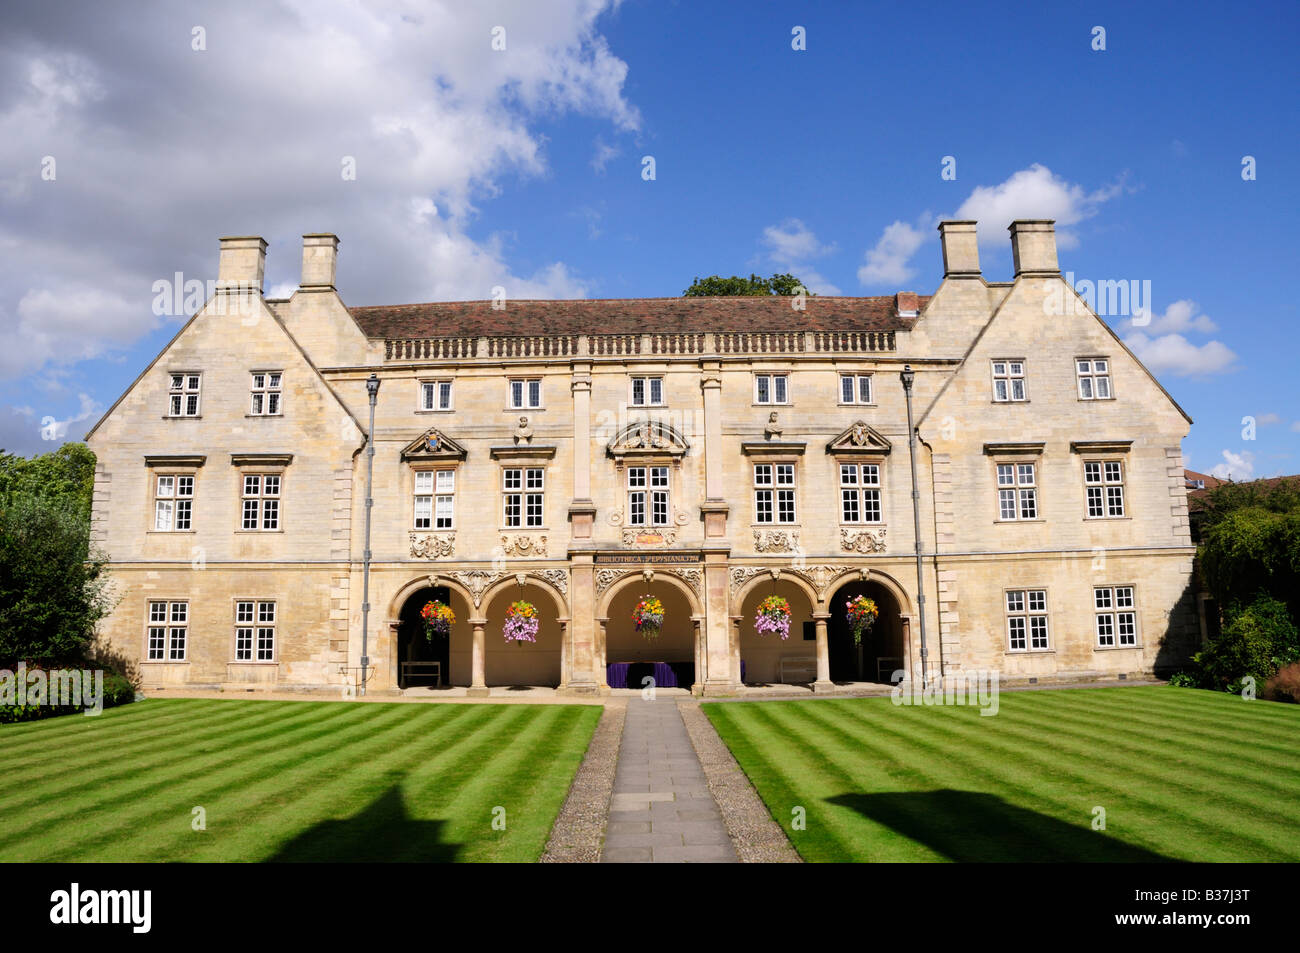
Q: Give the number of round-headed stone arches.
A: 5